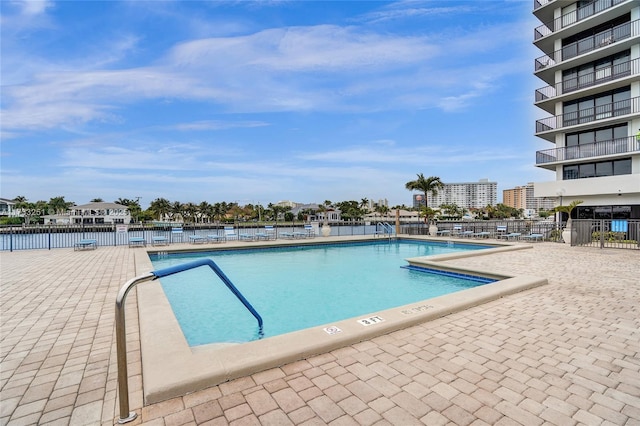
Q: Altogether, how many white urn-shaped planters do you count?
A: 3